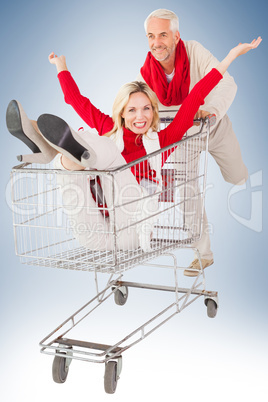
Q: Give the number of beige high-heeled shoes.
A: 2